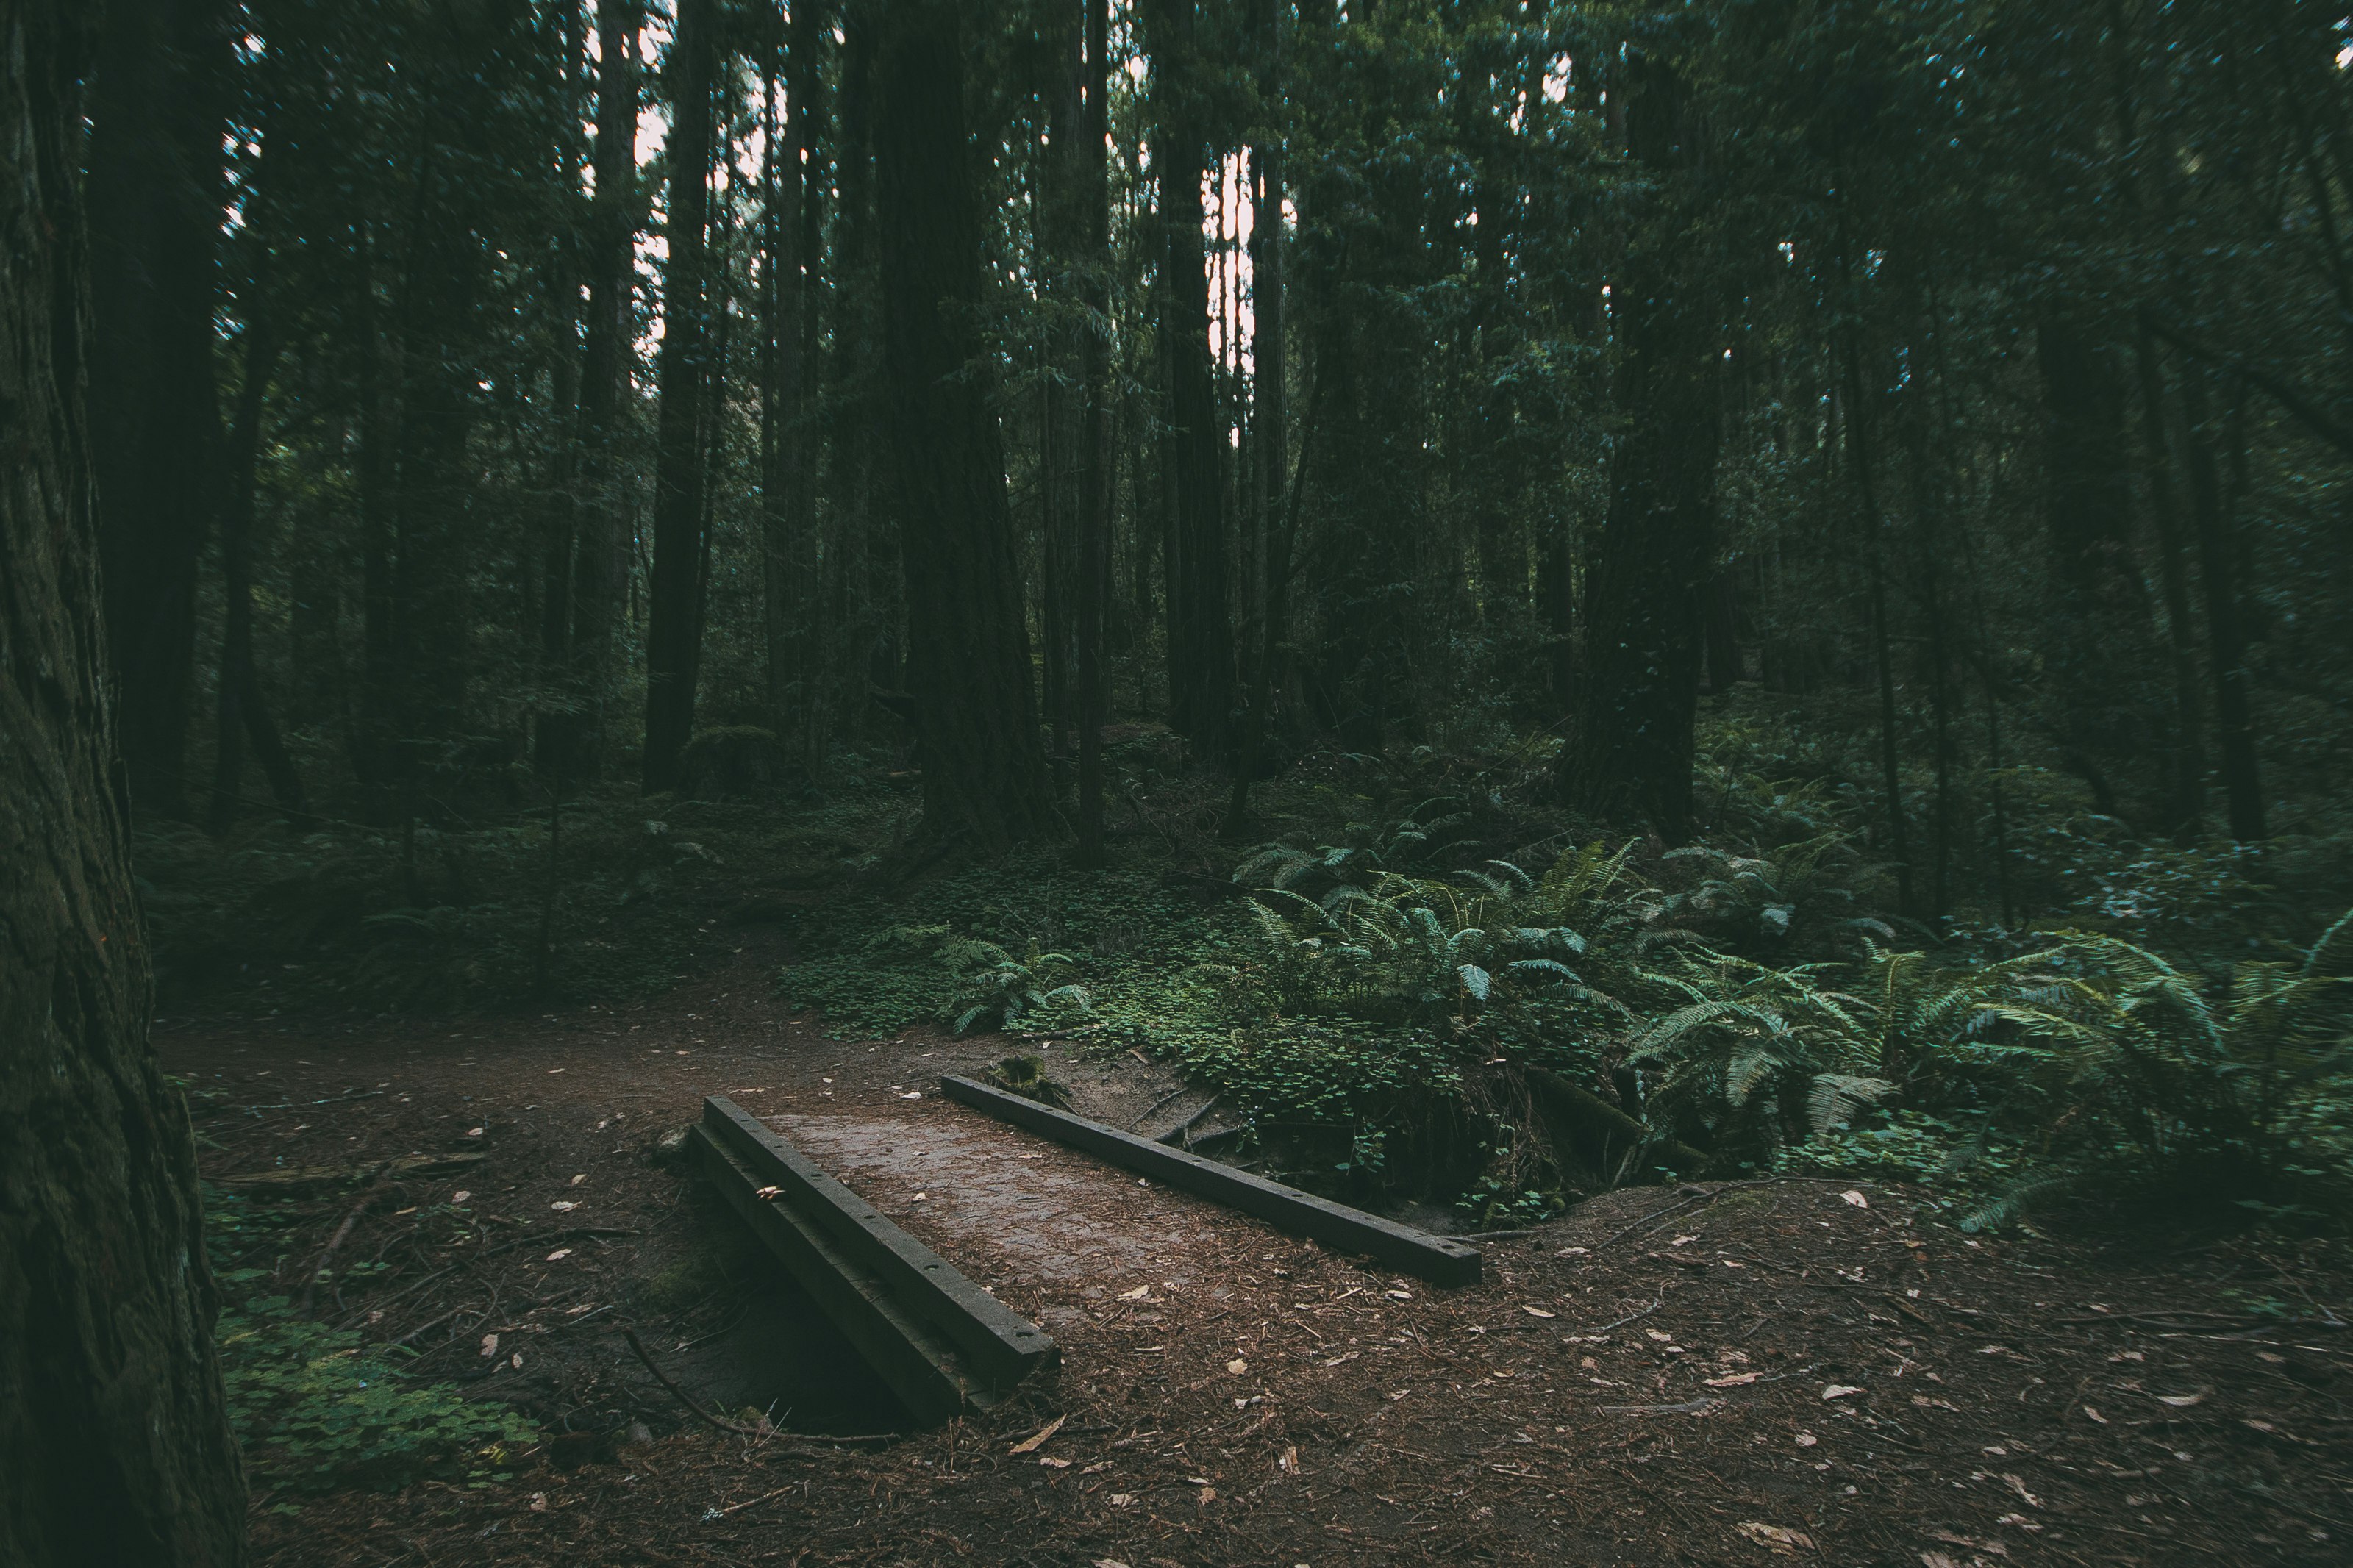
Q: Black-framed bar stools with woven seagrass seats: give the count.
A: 0